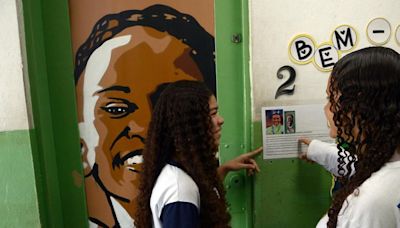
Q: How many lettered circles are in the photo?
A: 3